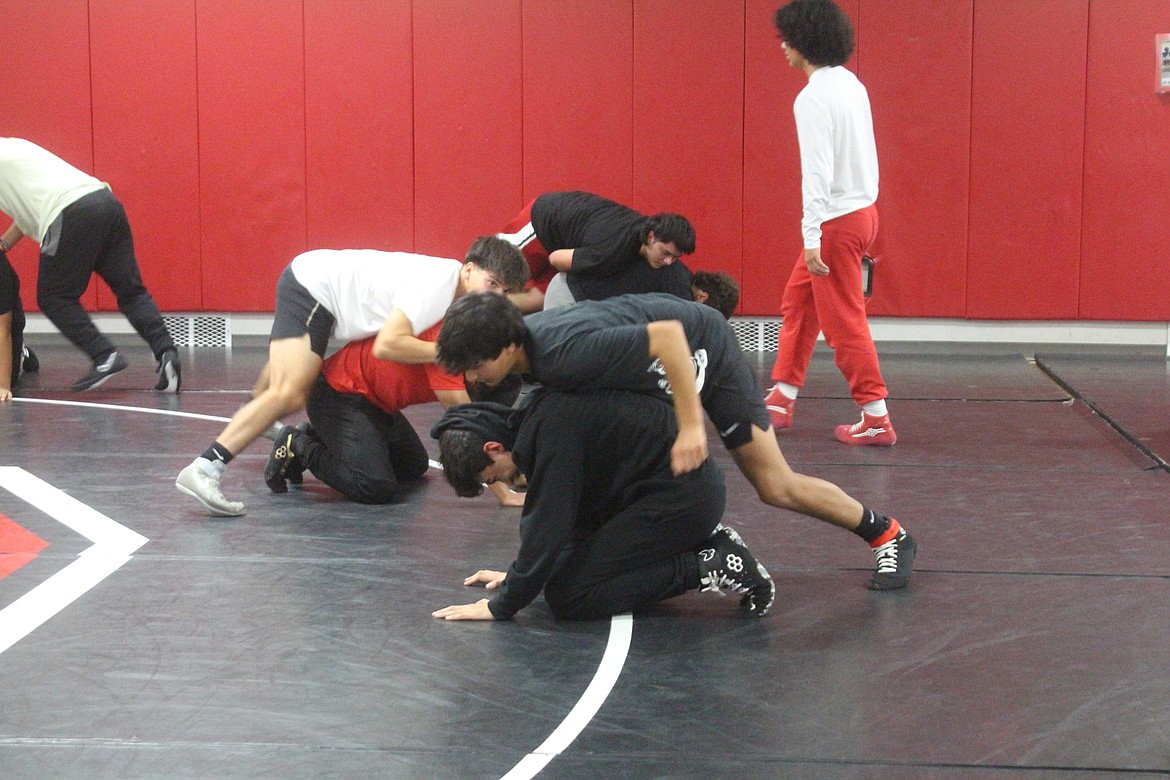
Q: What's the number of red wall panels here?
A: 11